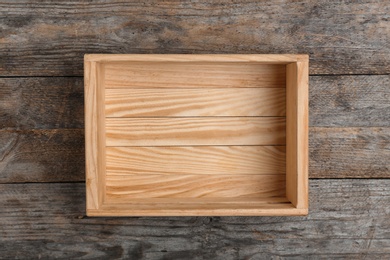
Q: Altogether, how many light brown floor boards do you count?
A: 5